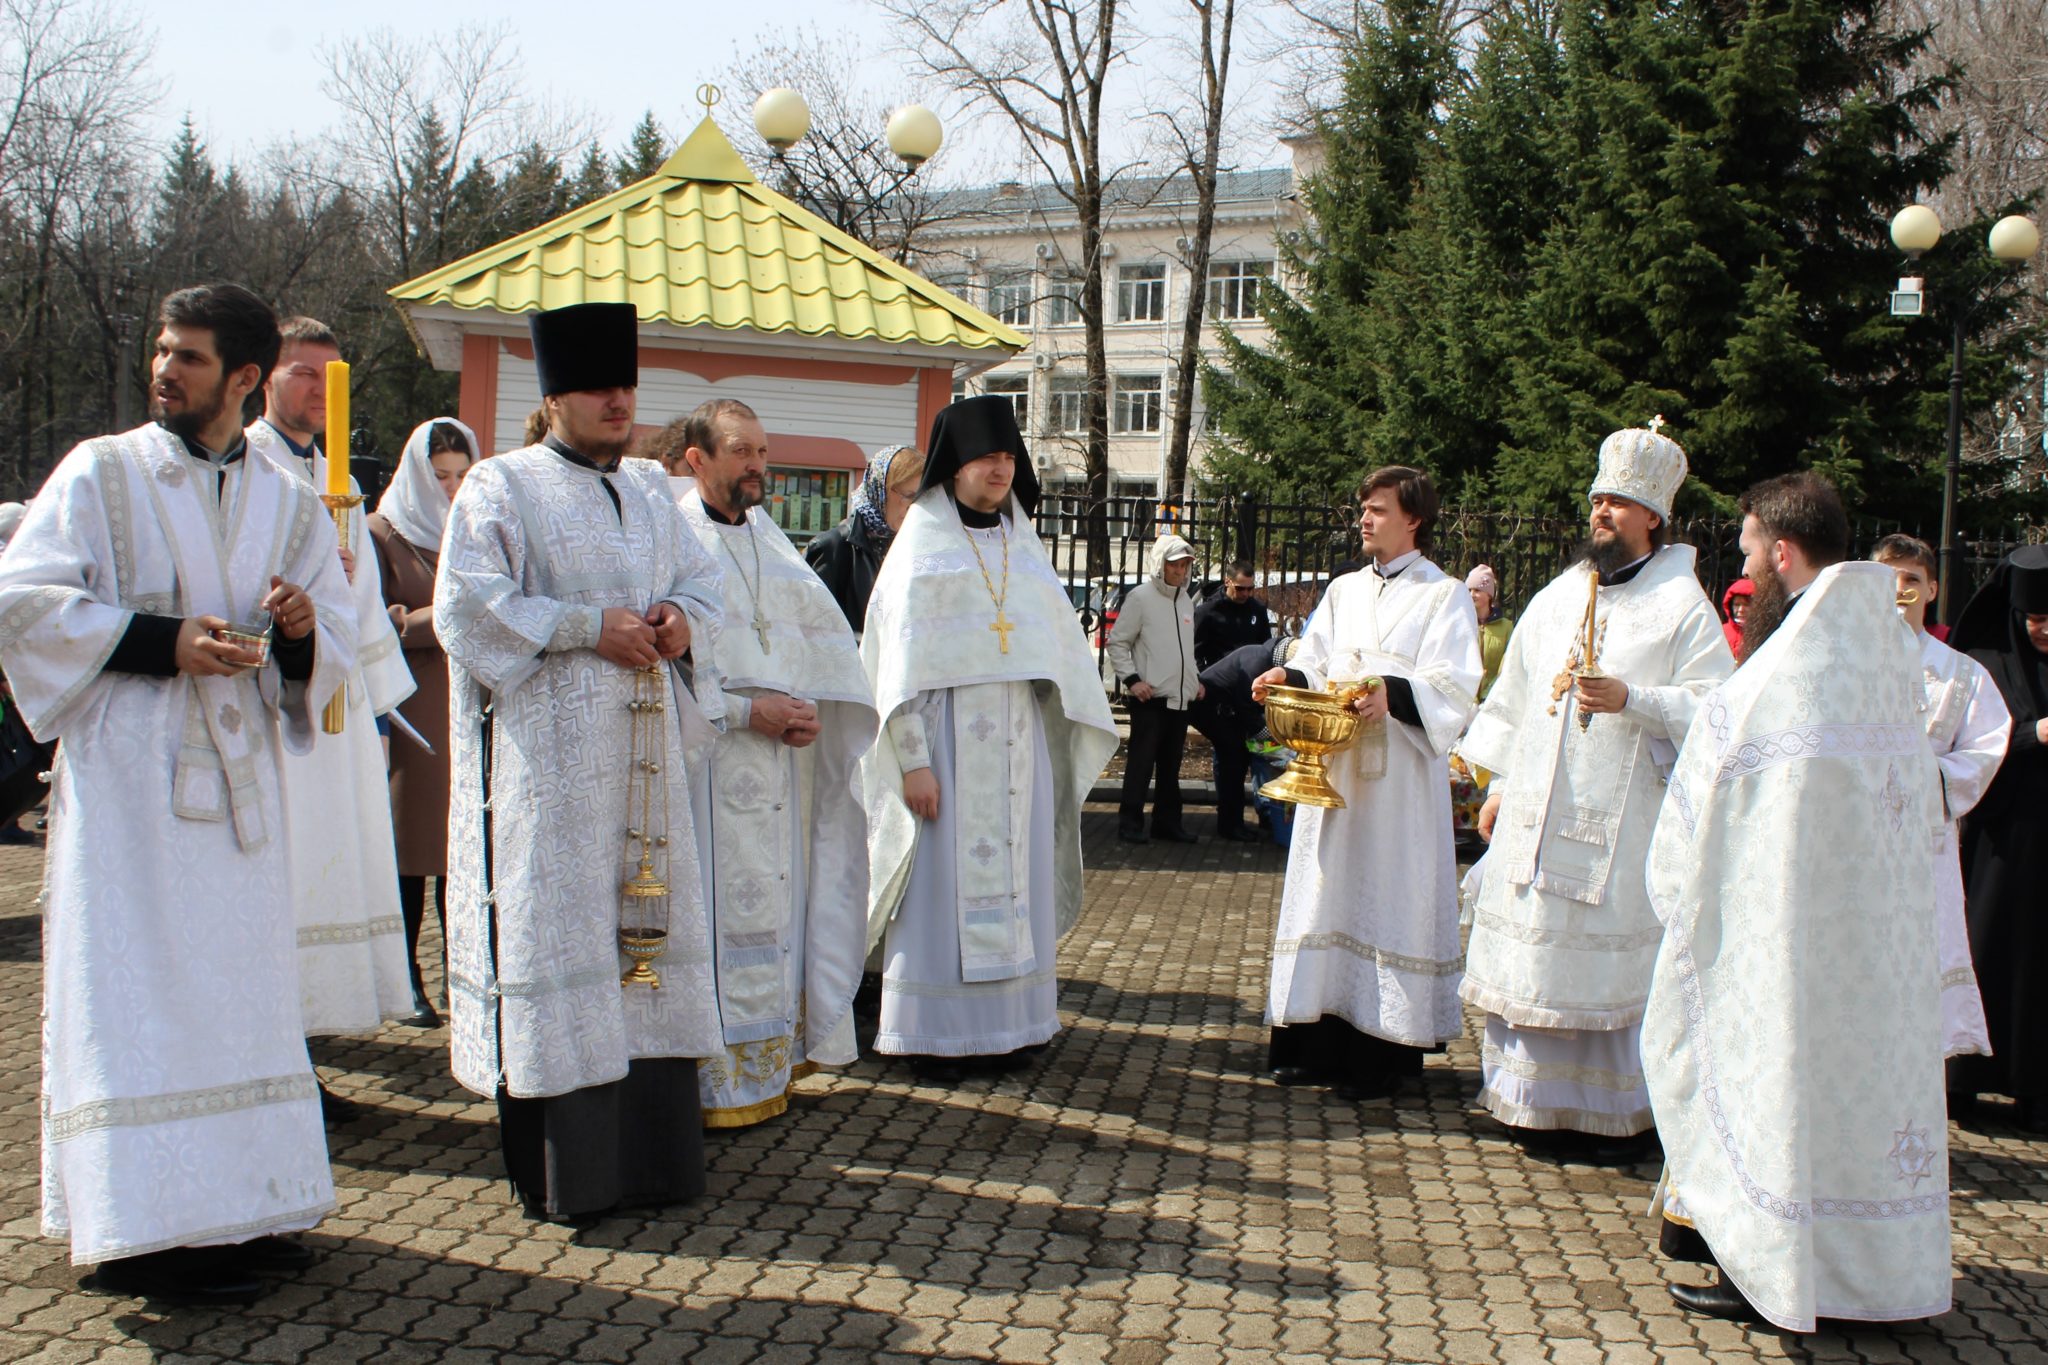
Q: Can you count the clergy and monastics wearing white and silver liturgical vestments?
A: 9